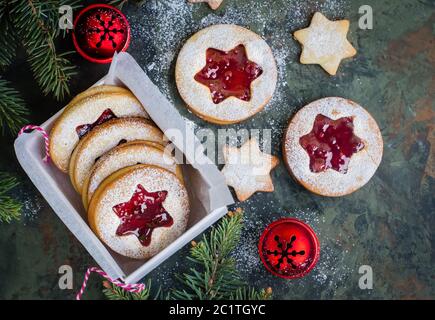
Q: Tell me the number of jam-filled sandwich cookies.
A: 6